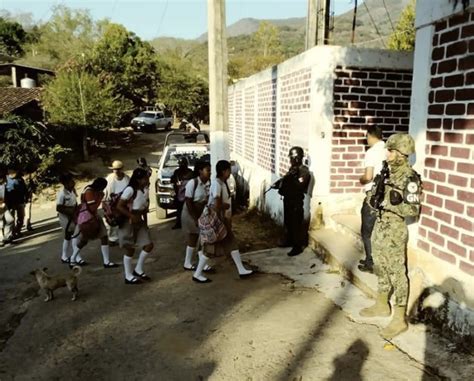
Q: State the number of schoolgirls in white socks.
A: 5